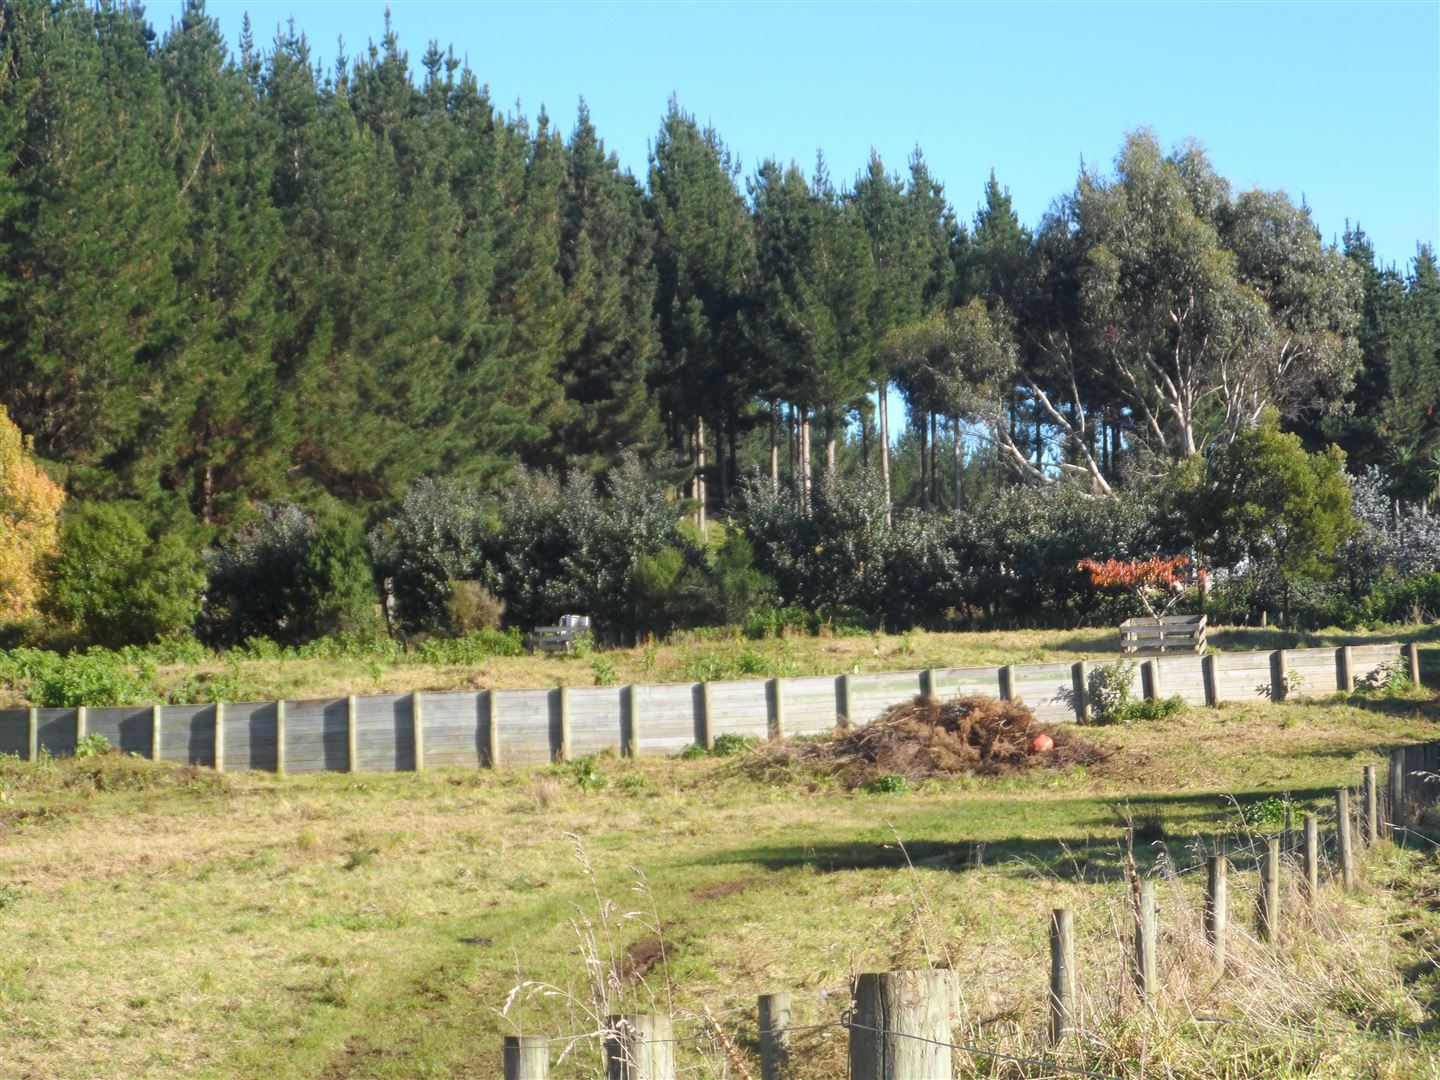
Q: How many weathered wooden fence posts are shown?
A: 12